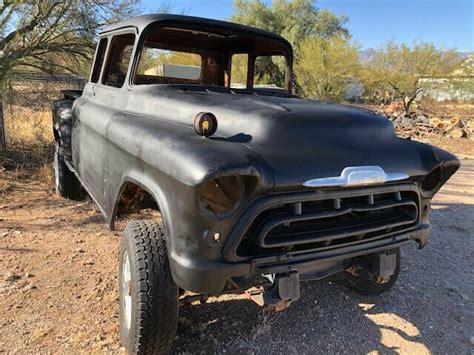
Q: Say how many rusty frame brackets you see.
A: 2